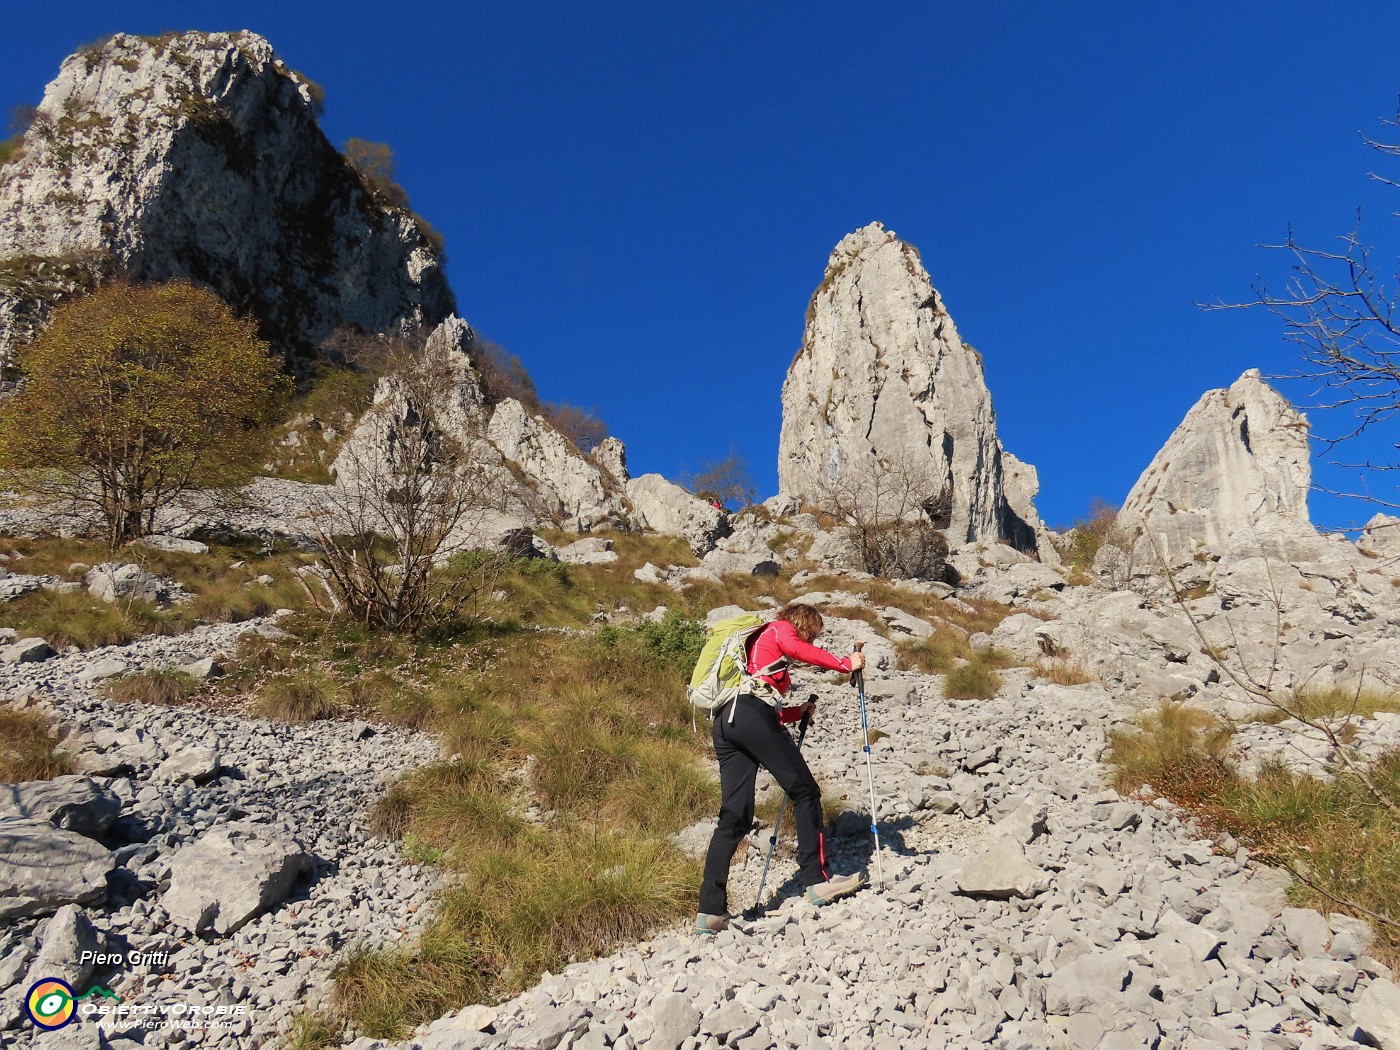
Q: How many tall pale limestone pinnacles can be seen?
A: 2